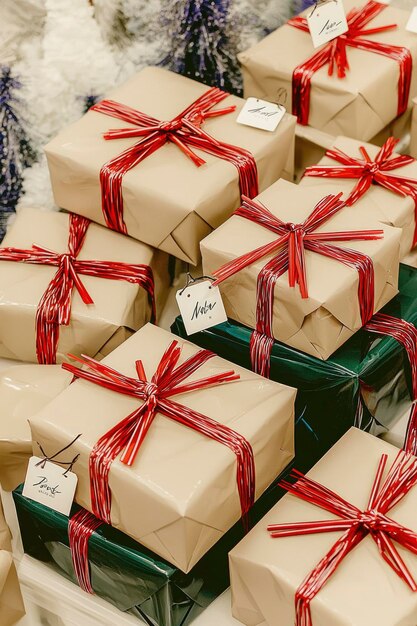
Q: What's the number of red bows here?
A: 7